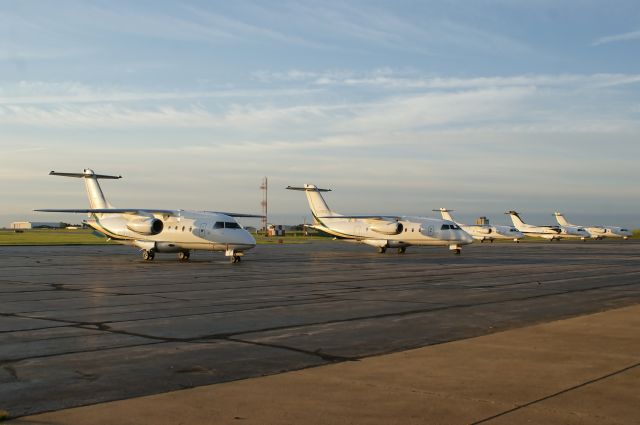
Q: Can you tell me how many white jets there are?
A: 5